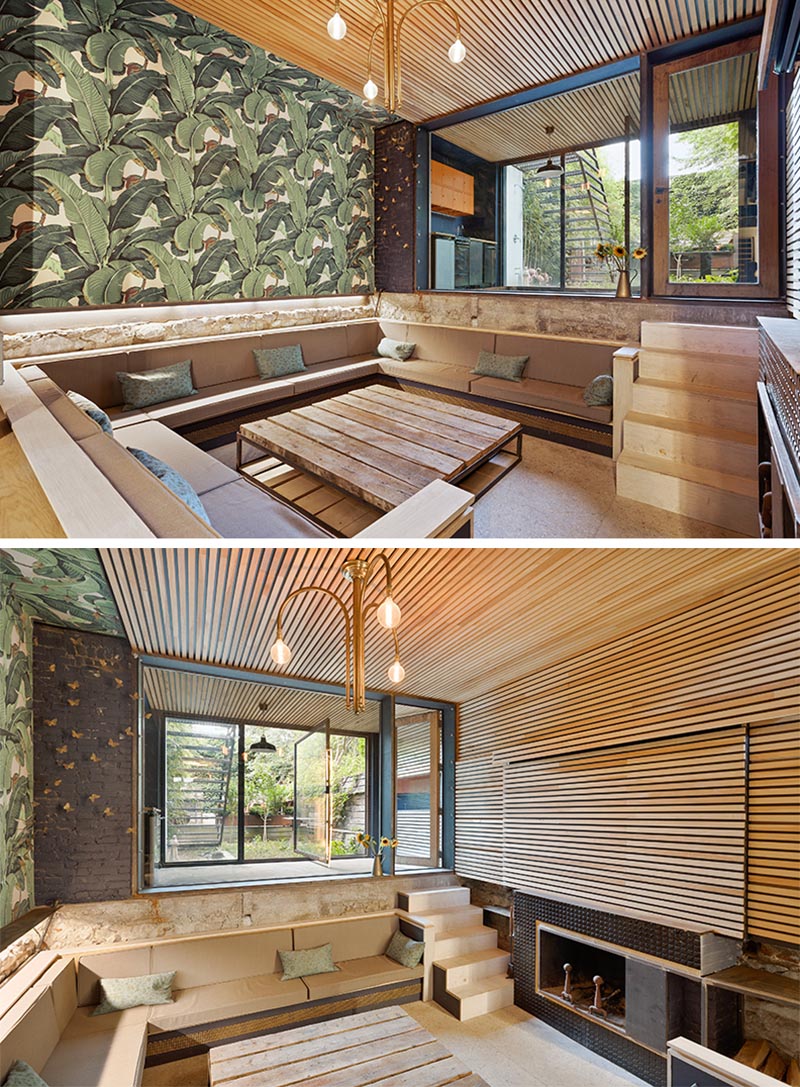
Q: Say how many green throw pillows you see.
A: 11